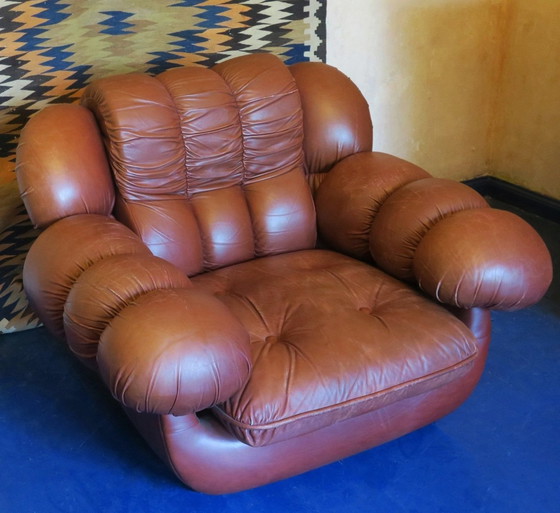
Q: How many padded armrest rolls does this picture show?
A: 6